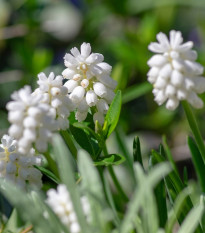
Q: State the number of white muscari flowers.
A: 6